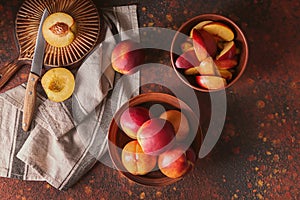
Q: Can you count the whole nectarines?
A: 6